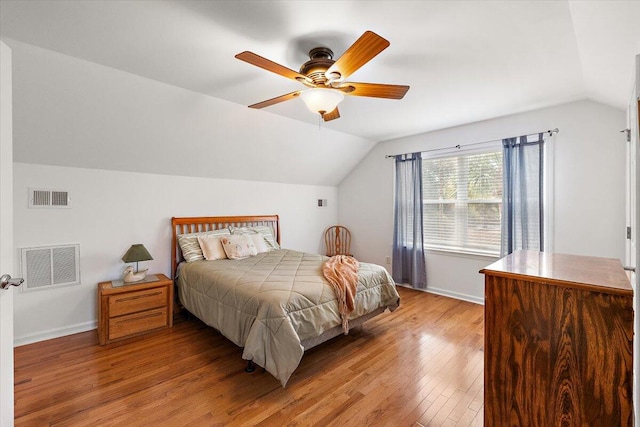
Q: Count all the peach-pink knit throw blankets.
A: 1